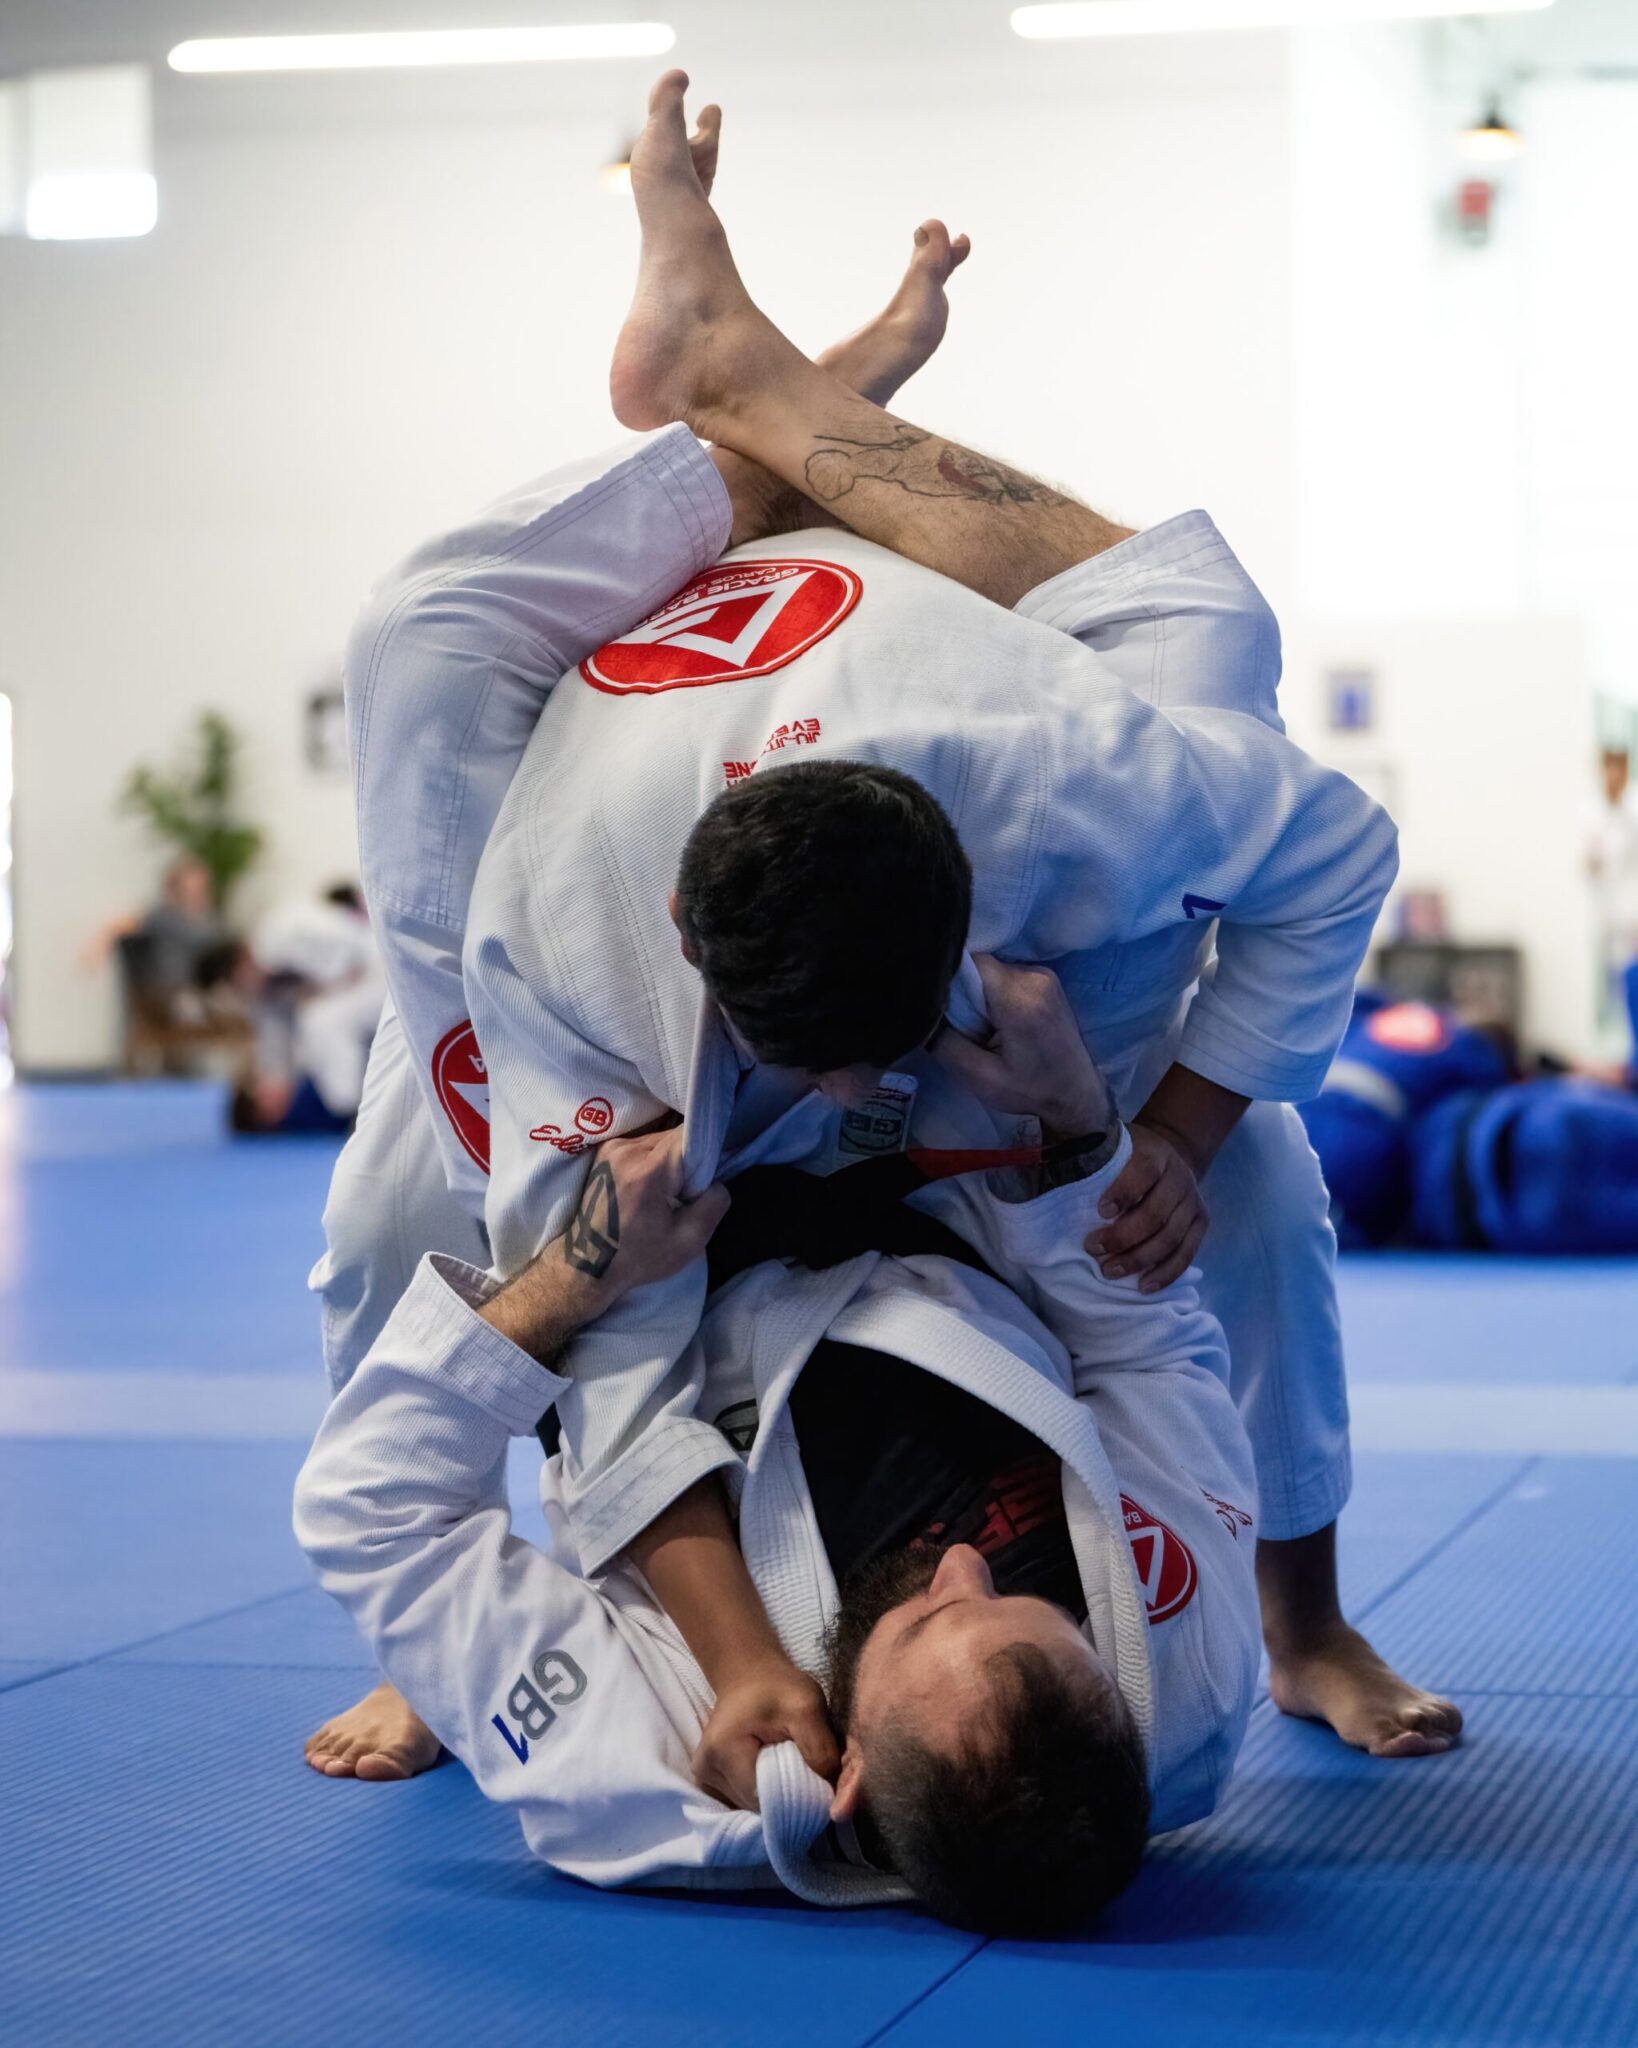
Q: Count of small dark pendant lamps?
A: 2